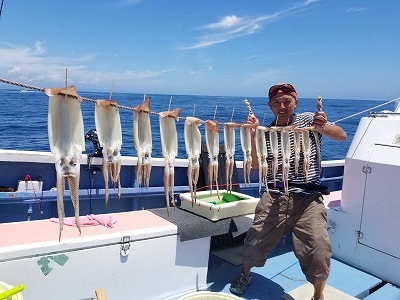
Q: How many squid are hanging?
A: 13